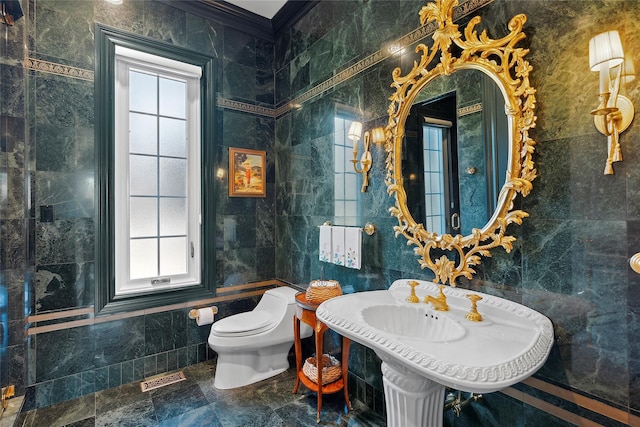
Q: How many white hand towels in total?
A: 3